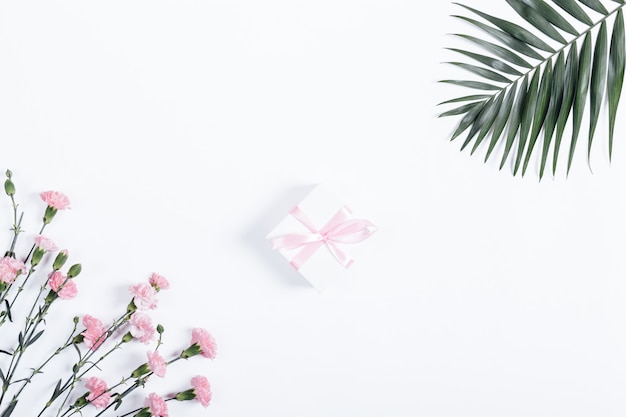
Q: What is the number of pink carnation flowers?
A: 13